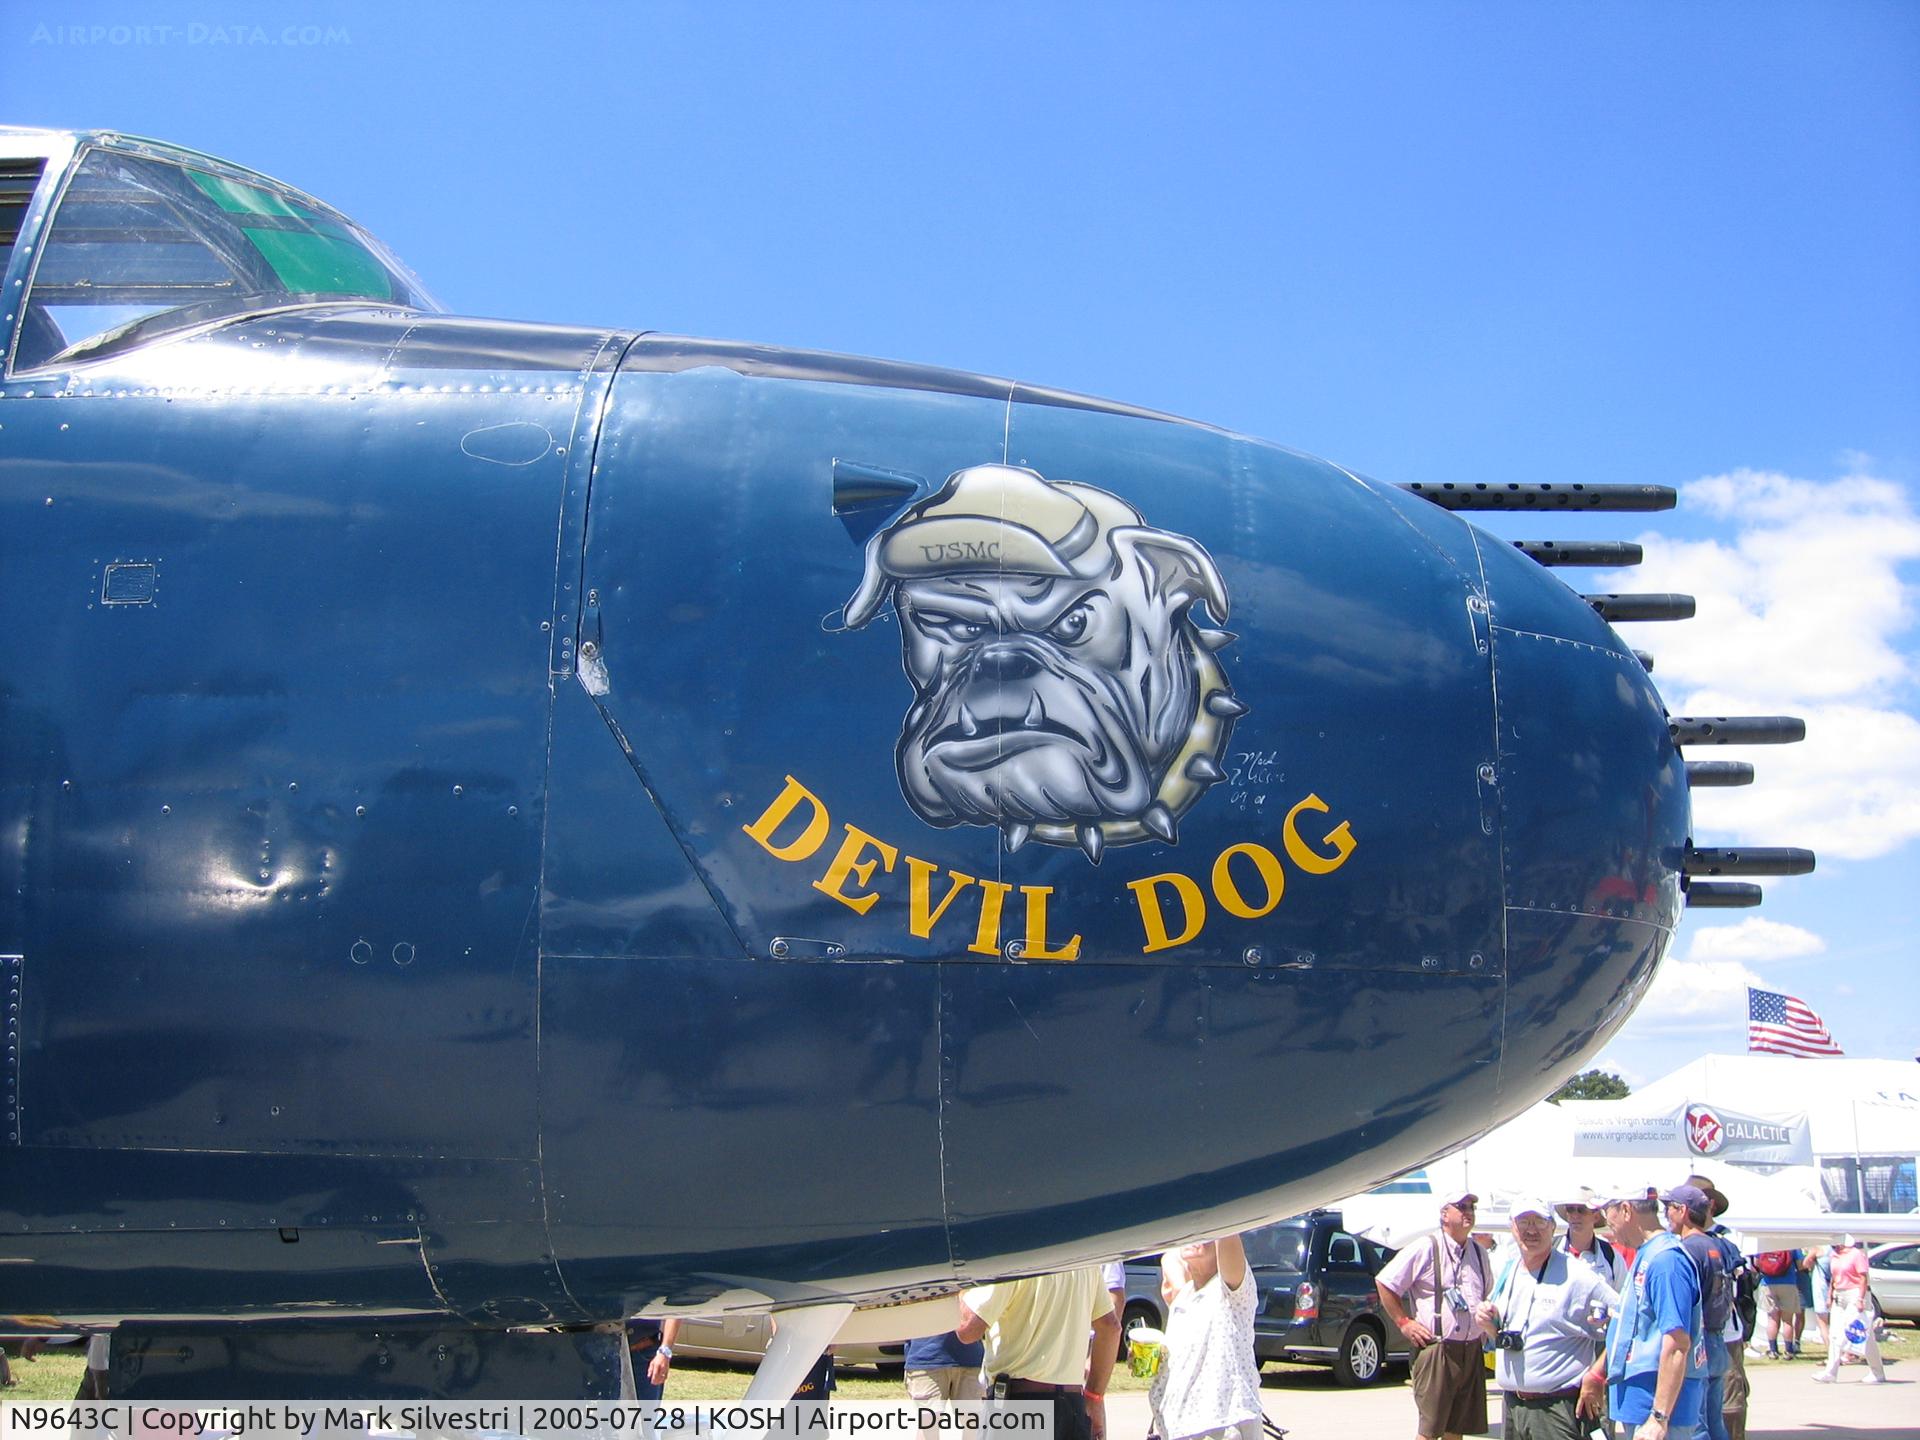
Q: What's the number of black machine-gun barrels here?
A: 8